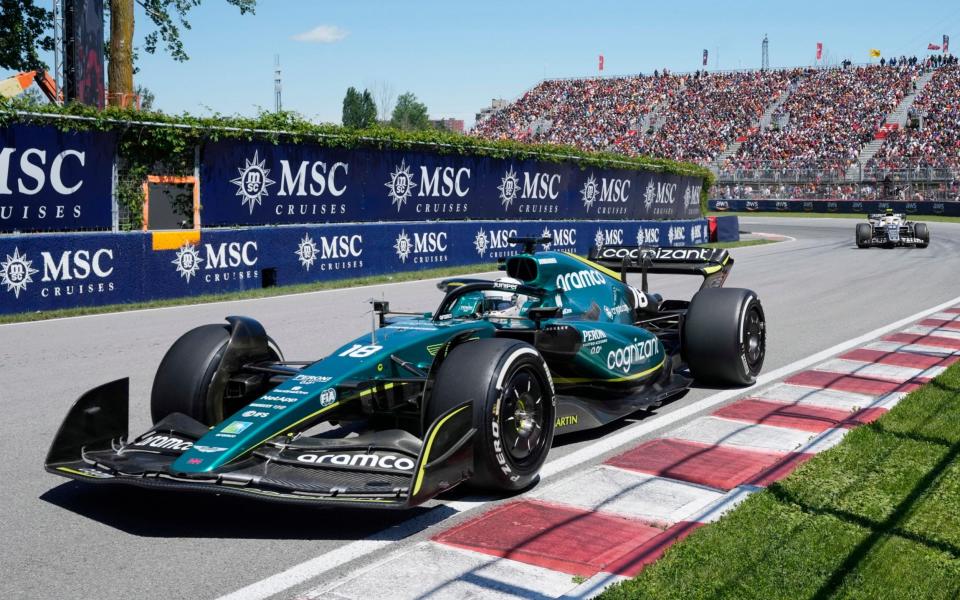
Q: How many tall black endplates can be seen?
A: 2